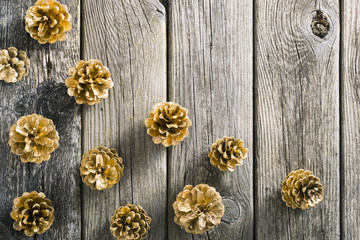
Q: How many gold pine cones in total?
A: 11